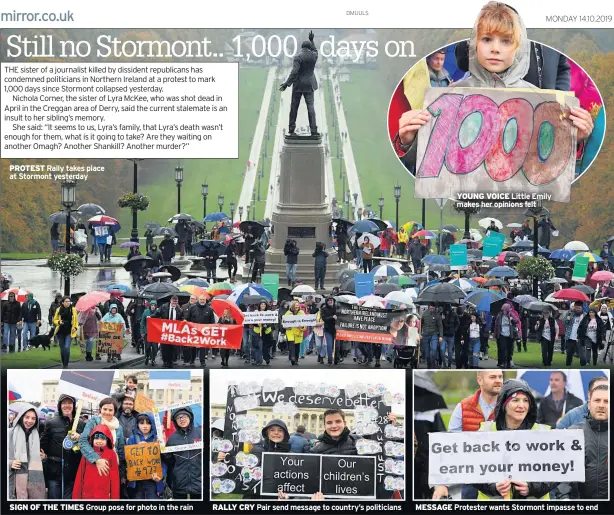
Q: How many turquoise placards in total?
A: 3